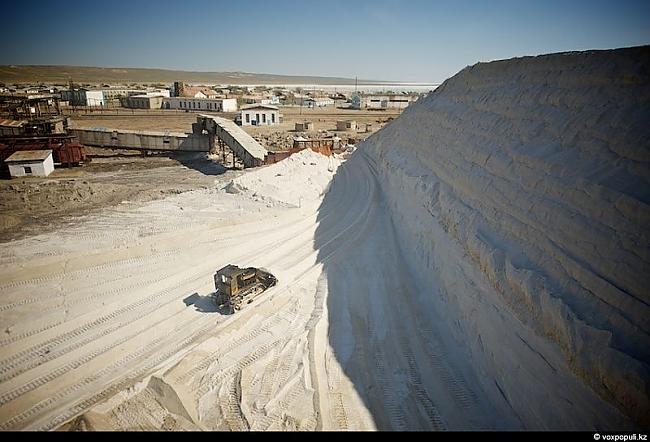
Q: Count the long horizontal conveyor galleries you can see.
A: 1